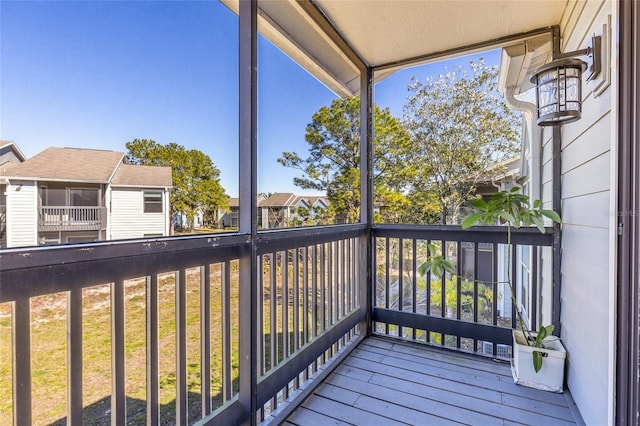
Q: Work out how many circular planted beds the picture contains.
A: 0